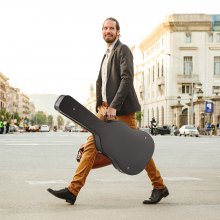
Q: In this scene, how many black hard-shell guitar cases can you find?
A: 1